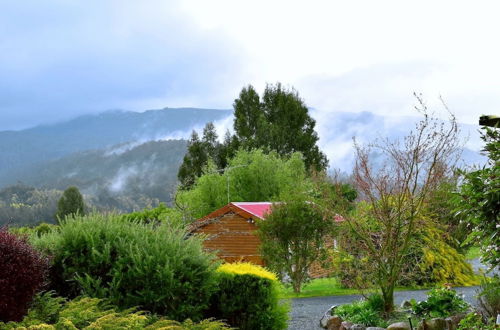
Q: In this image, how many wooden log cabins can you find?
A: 1